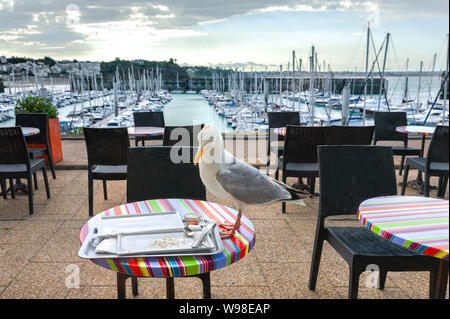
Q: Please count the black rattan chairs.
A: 12